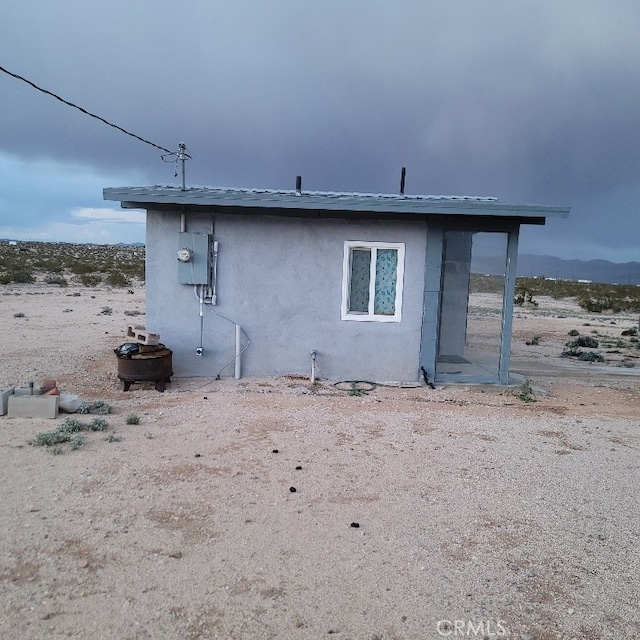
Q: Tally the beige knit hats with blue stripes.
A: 0